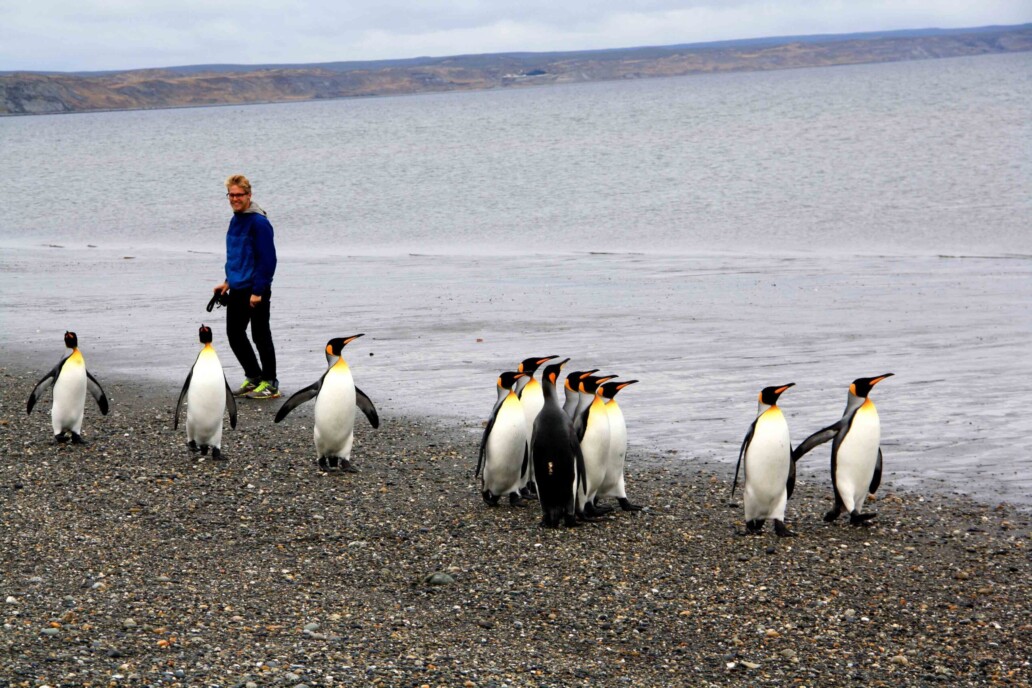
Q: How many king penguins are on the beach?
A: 11